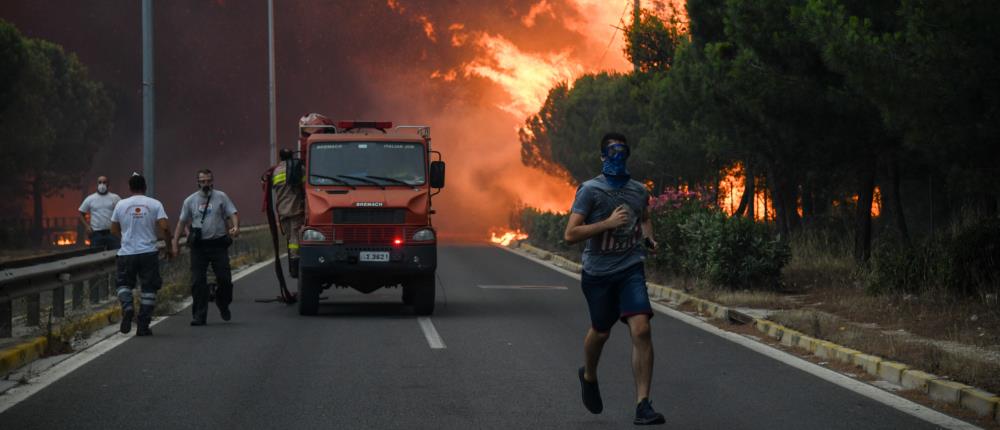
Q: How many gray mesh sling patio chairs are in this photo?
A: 0